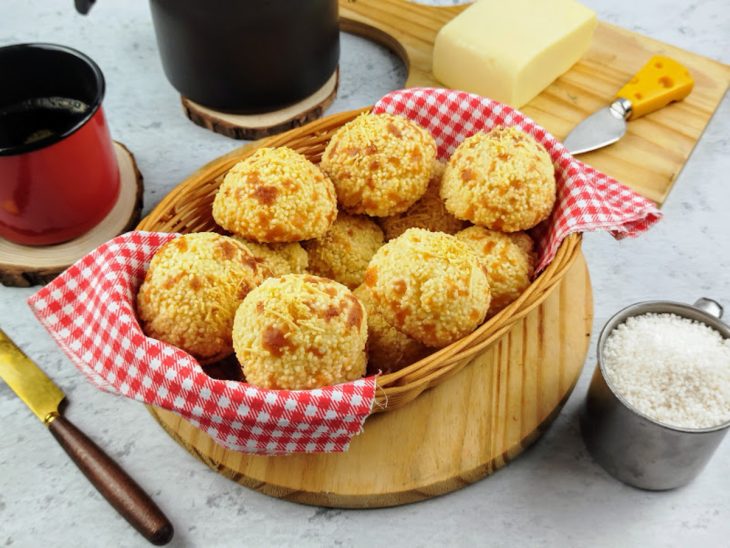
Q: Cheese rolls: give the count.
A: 11